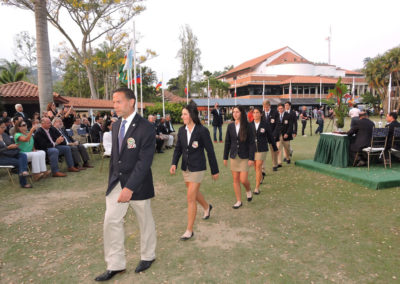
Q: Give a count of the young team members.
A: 6